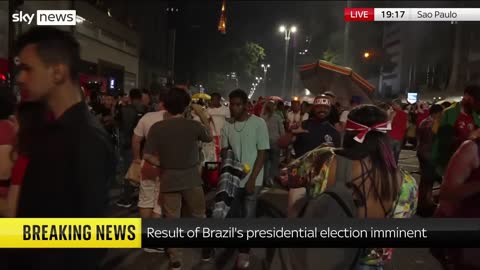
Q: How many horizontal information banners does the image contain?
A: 2